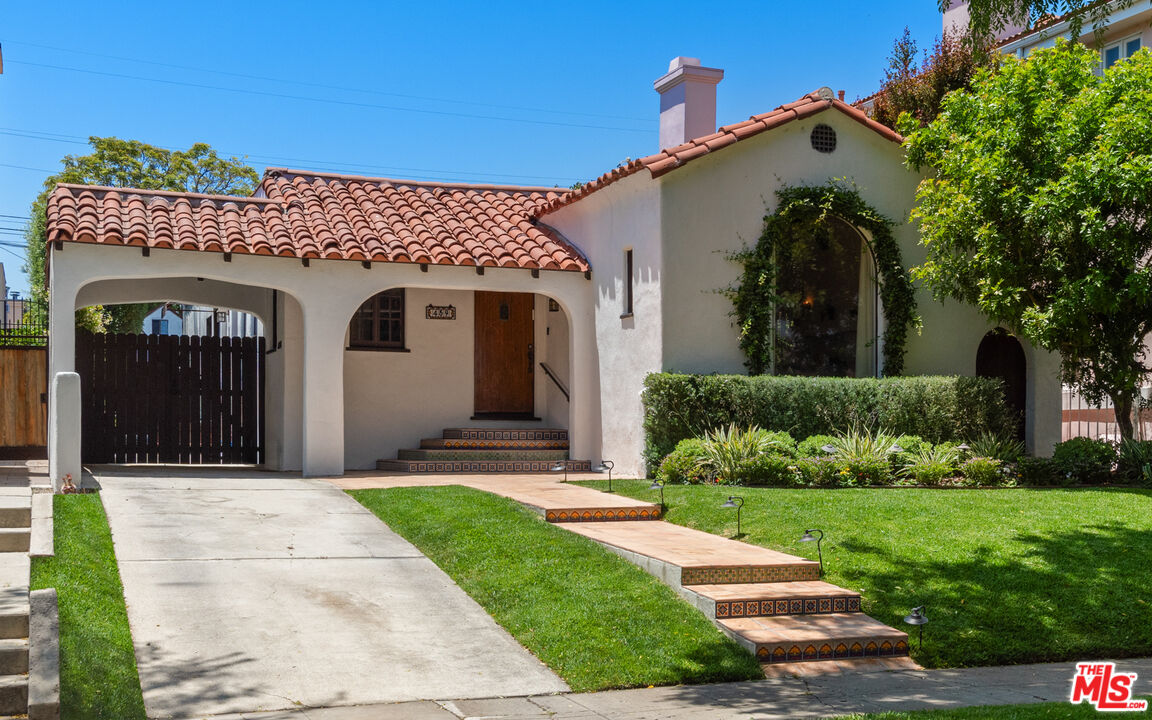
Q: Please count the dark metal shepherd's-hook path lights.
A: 6